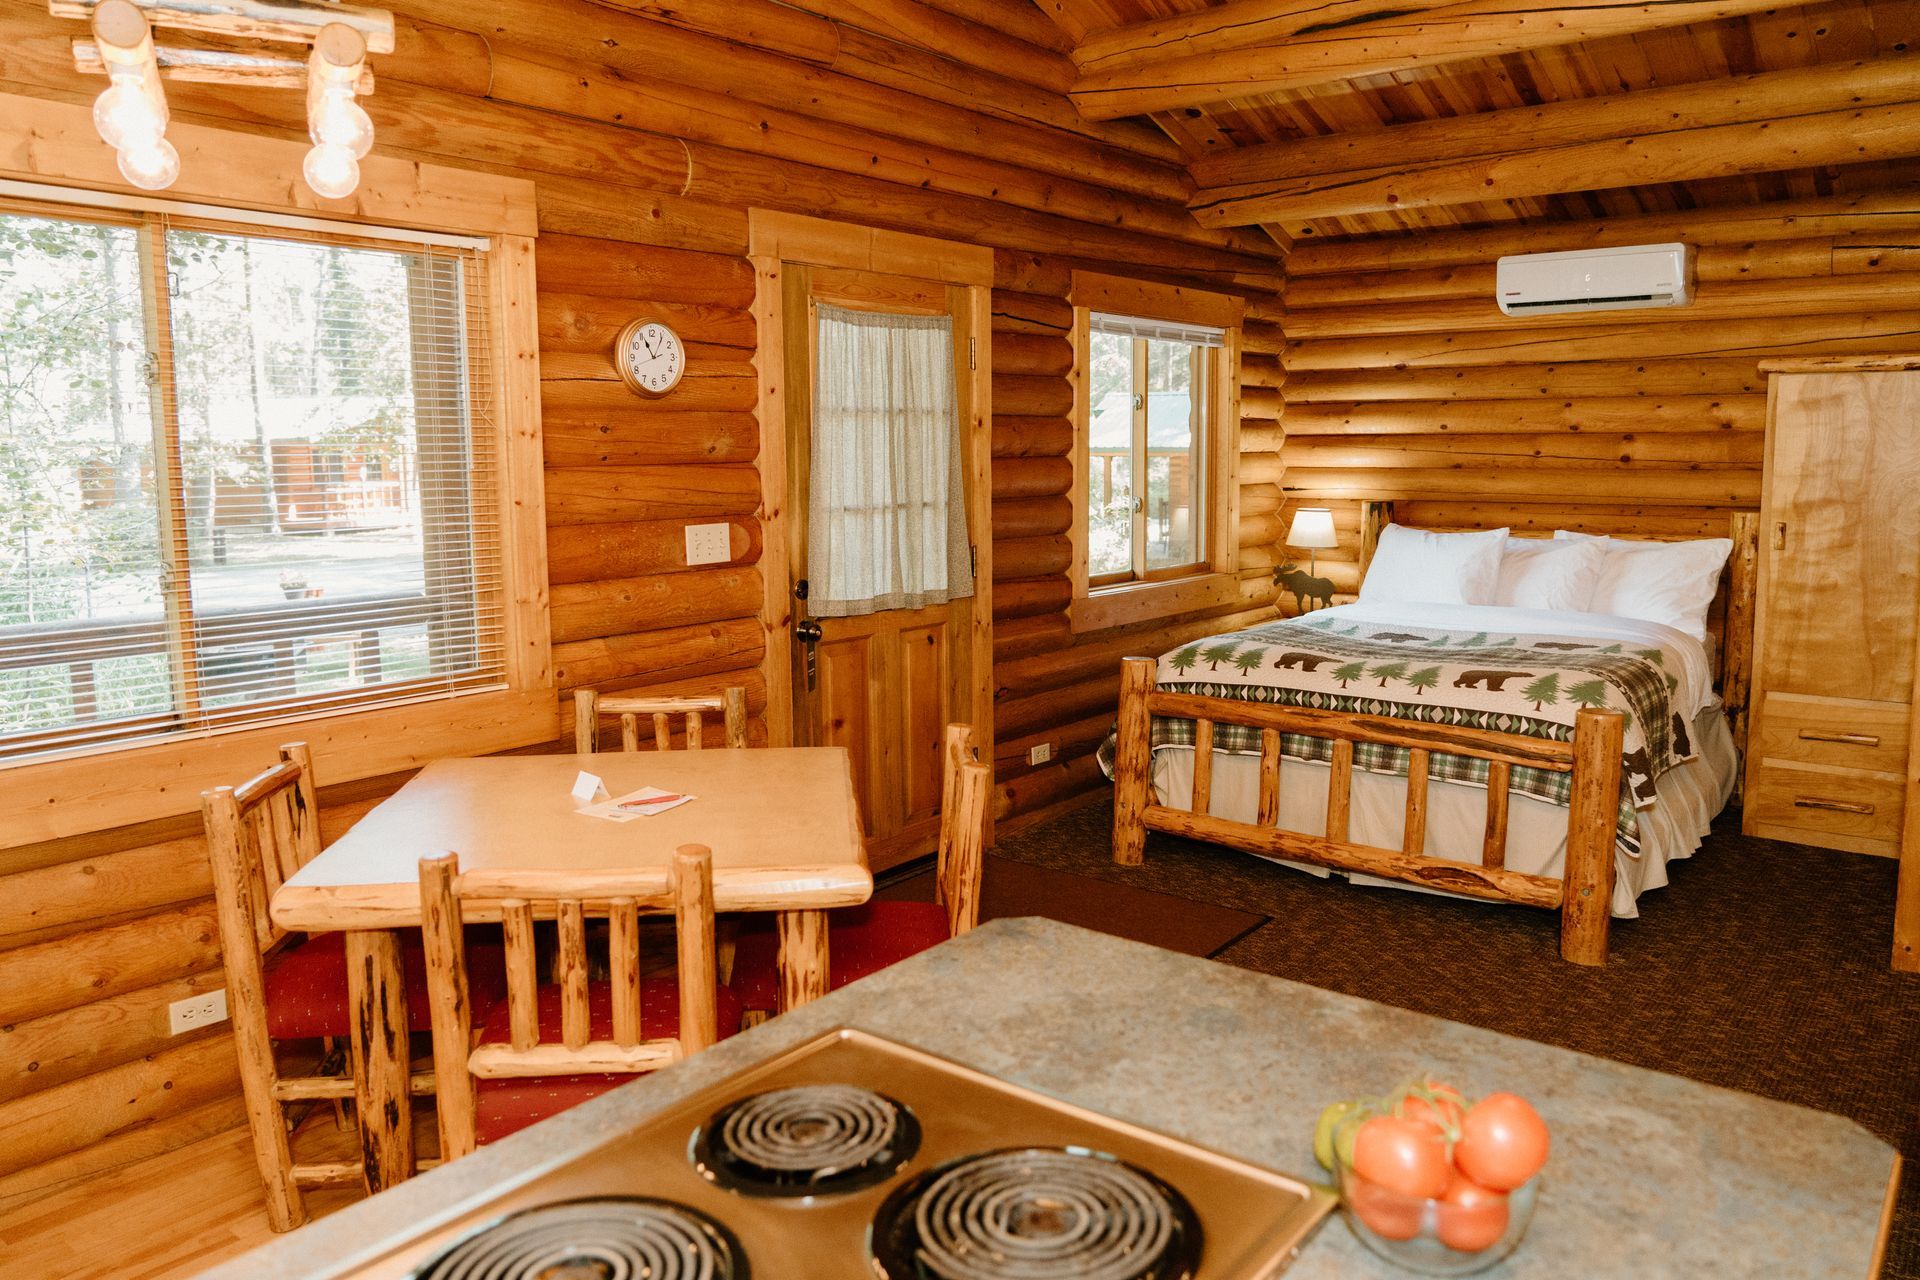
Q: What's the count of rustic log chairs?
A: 4